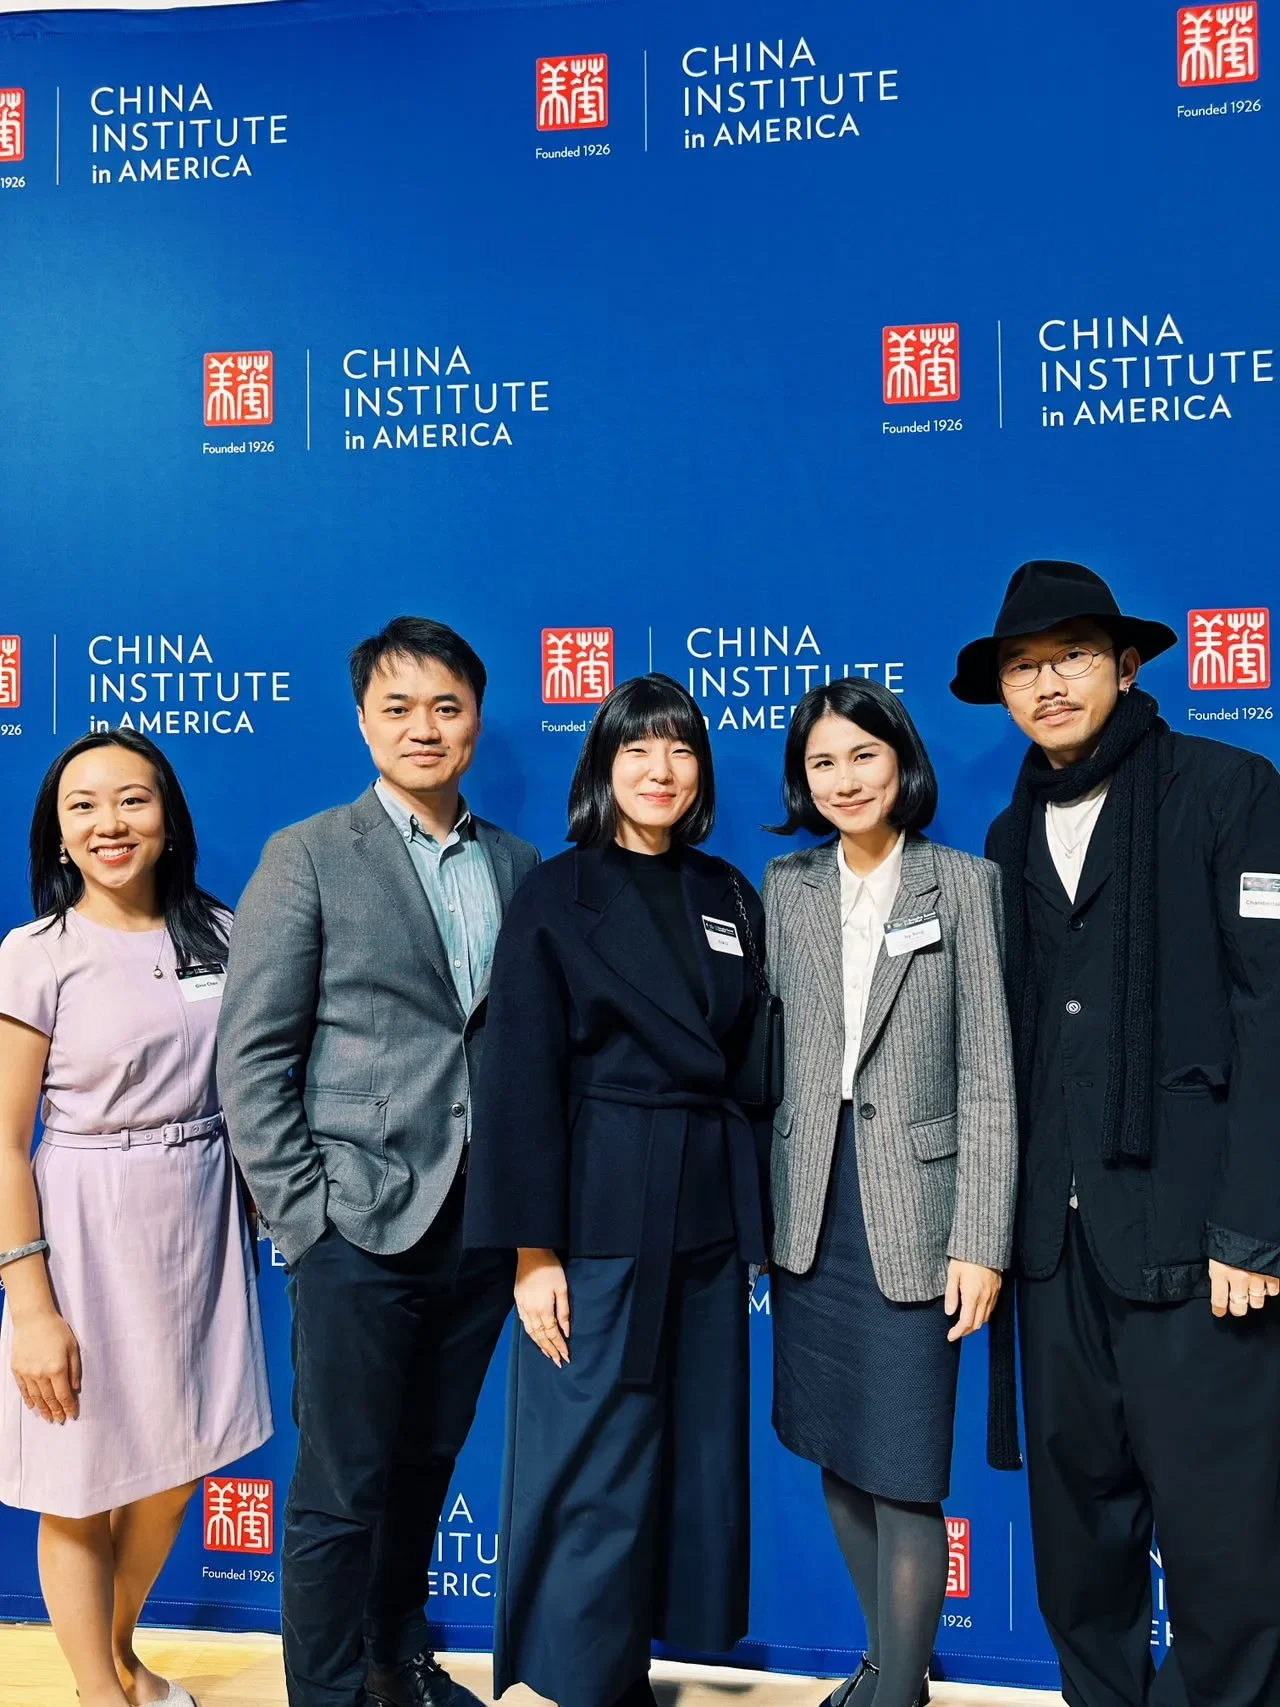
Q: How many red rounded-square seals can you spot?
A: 10